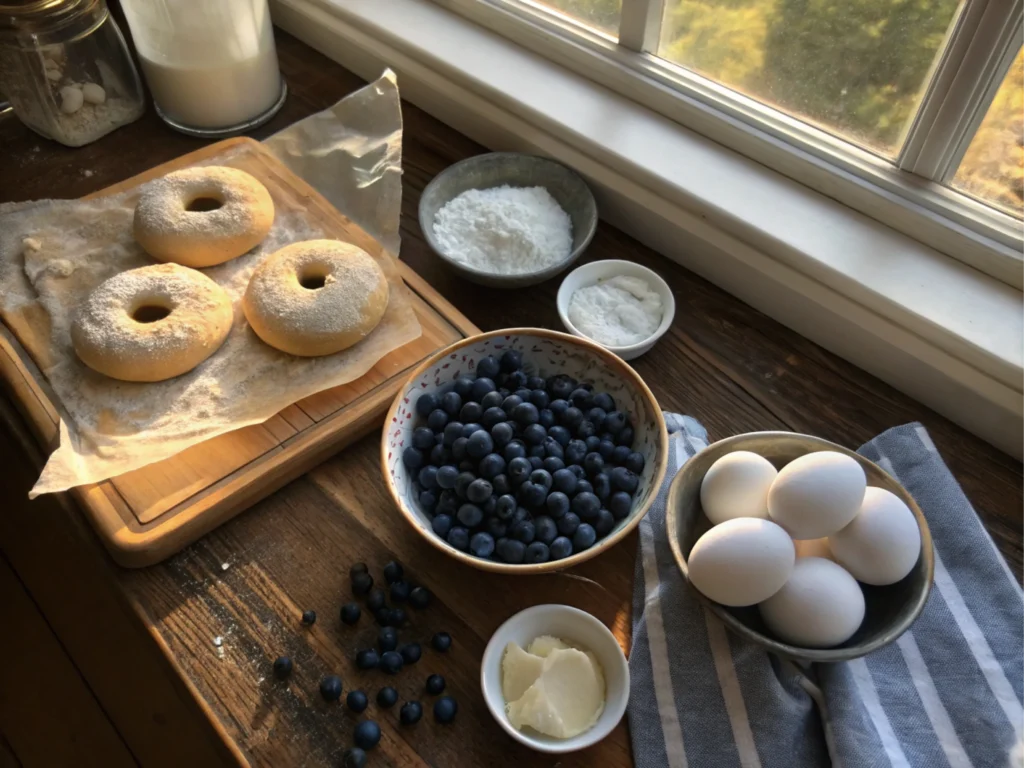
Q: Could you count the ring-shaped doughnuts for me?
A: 3